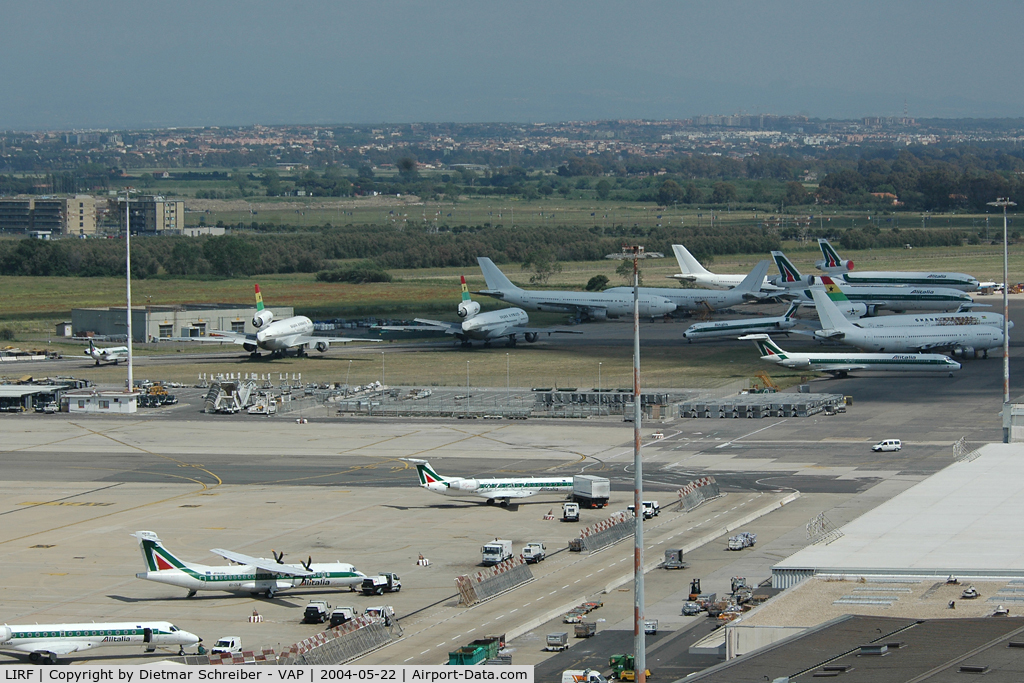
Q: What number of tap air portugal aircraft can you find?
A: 0